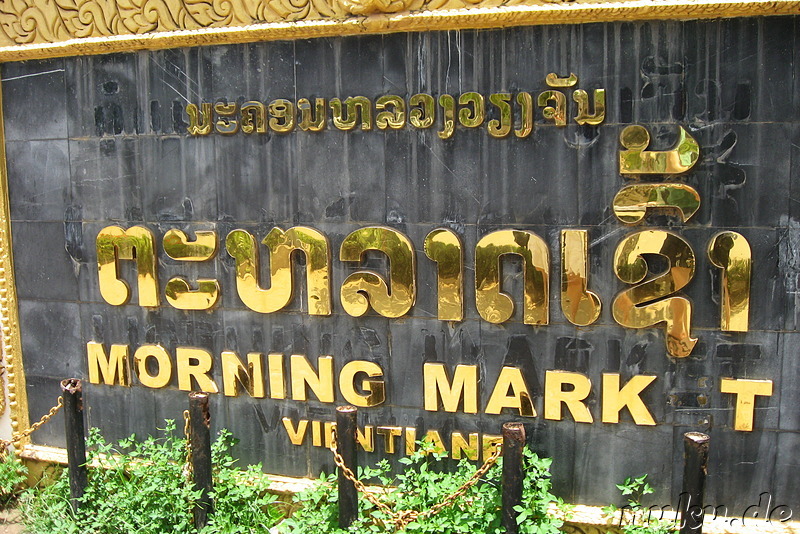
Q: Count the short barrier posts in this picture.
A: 5